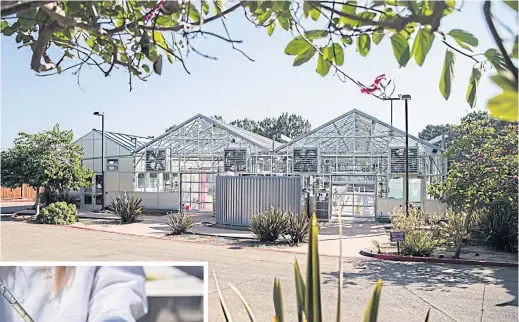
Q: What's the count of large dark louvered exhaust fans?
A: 4